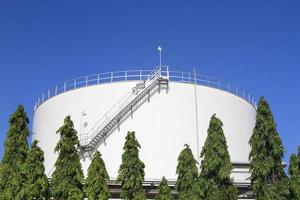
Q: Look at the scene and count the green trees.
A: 10